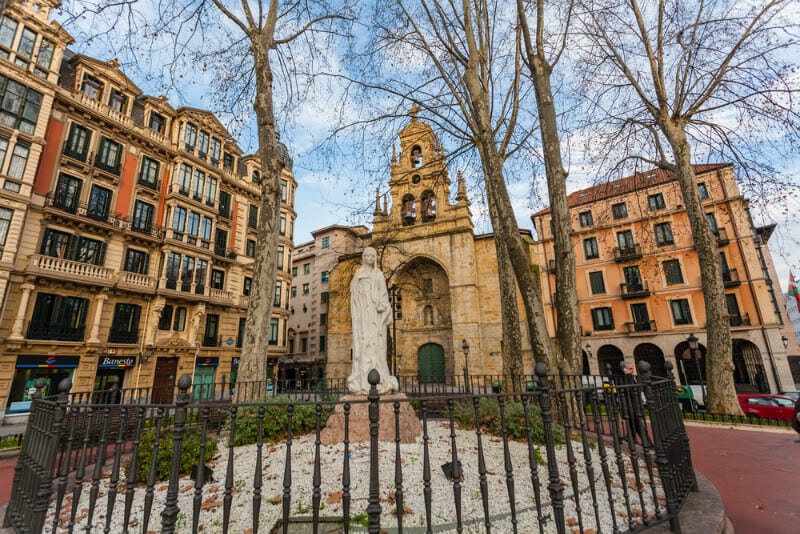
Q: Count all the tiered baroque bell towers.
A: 1